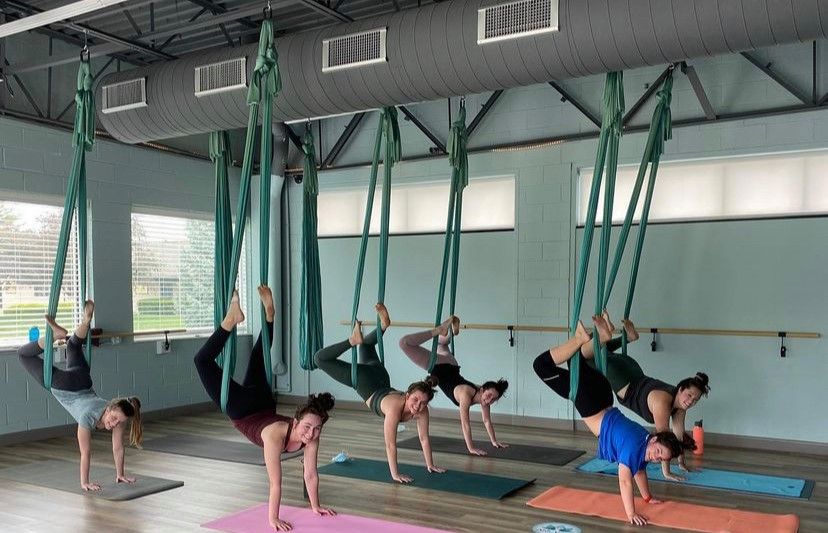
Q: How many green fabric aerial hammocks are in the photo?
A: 8